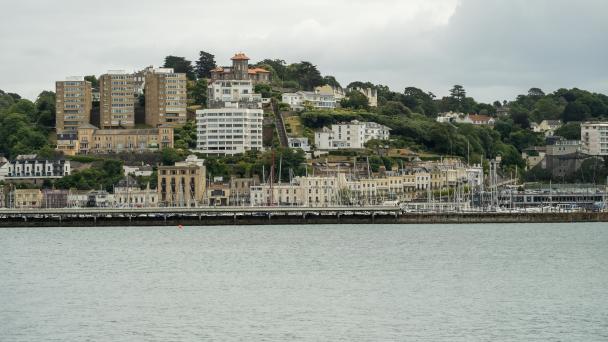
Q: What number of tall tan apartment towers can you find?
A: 3